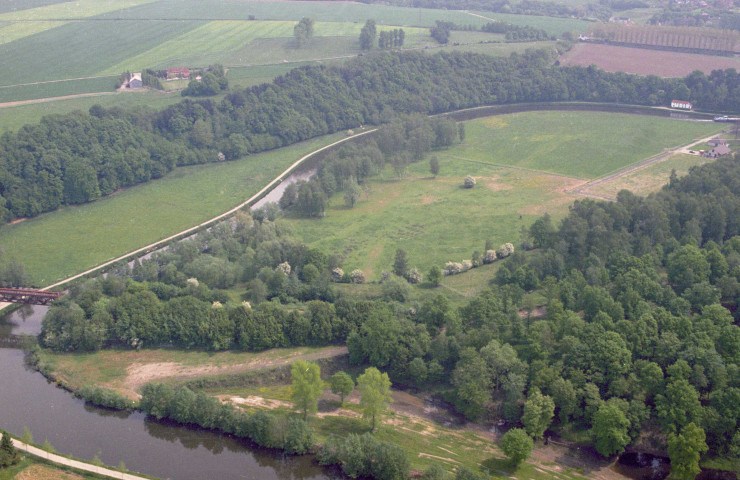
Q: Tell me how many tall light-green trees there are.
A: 2